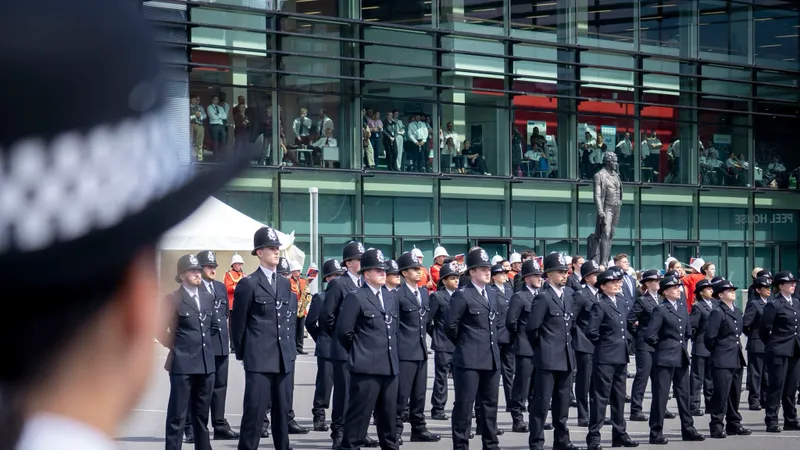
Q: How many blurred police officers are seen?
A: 1